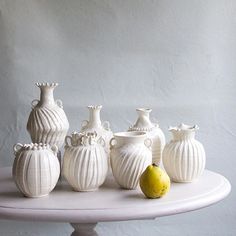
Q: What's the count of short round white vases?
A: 4